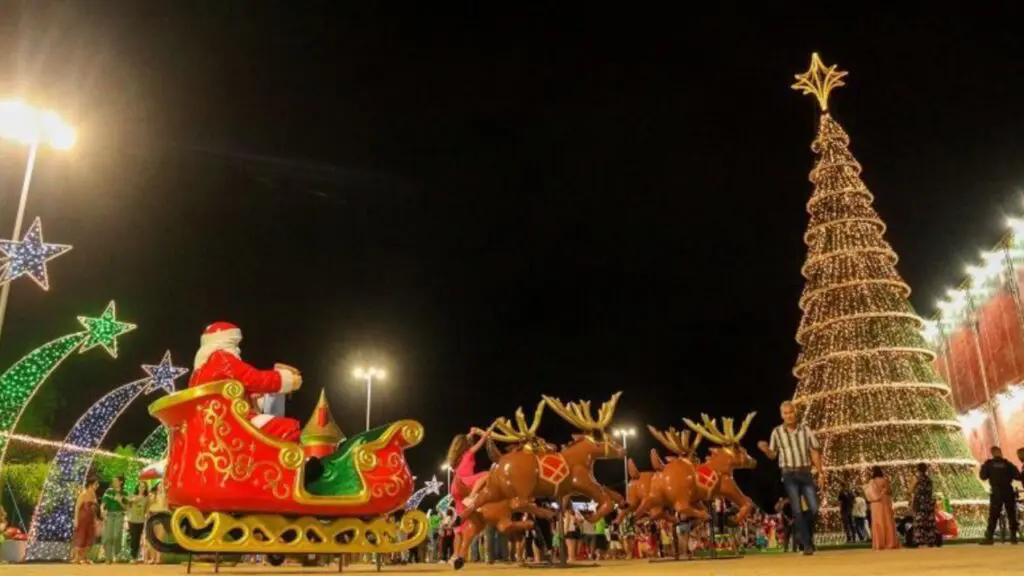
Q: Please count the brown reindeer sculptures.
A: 4